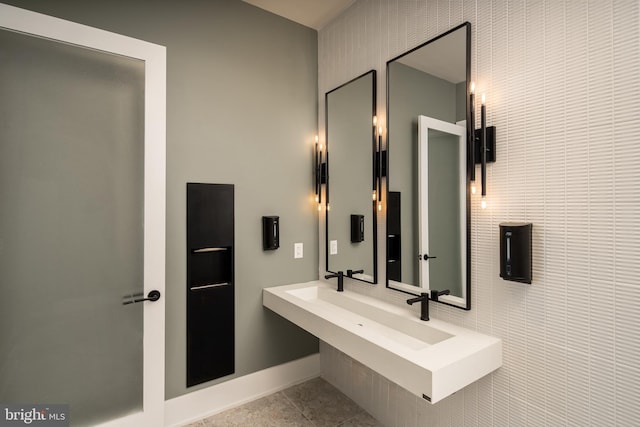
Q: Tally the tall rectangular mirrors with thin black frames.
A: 2